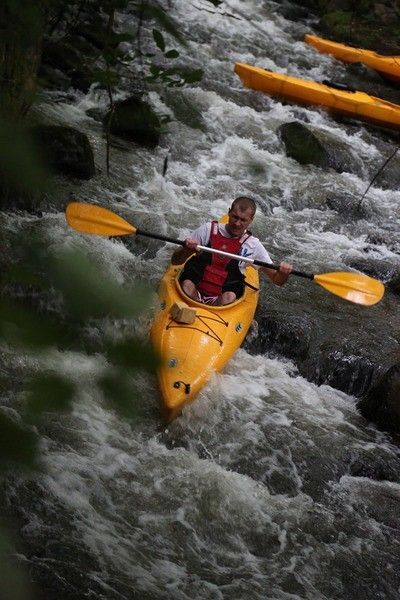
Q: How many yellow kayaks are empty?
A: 2